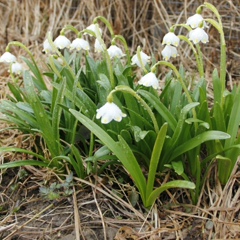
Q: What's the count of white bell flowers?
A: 15